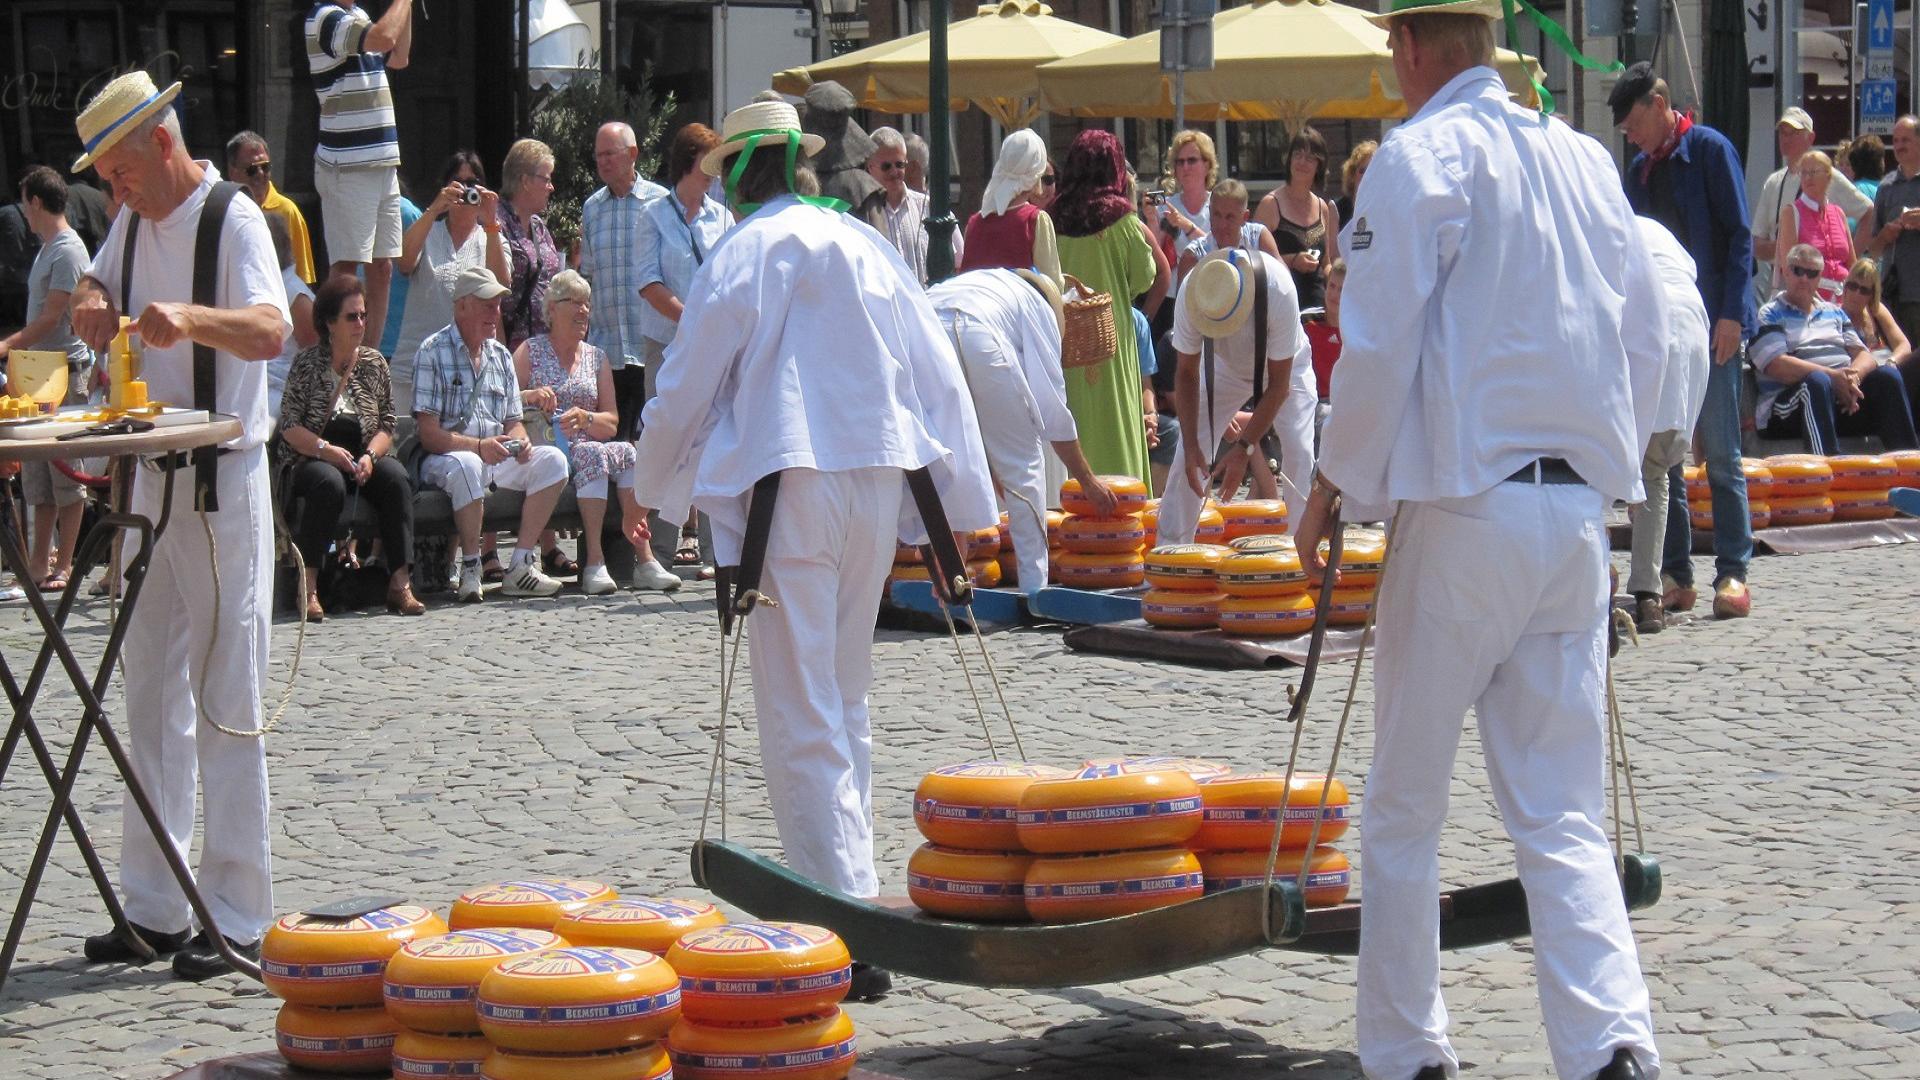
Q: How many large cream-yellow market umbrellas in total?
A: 2